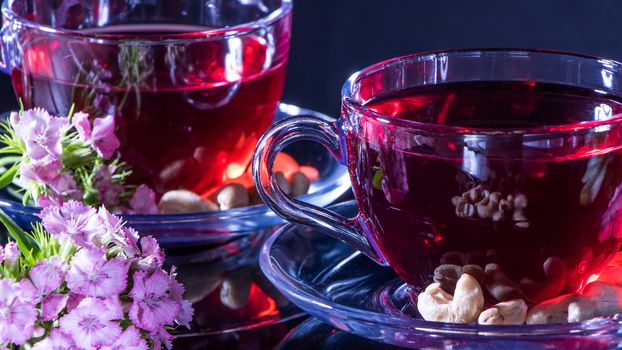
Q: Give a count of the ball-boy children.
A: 0